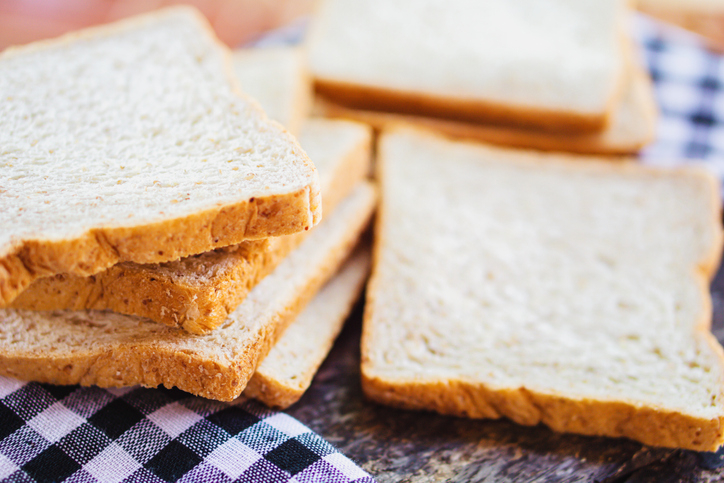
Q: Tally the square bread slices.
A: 8